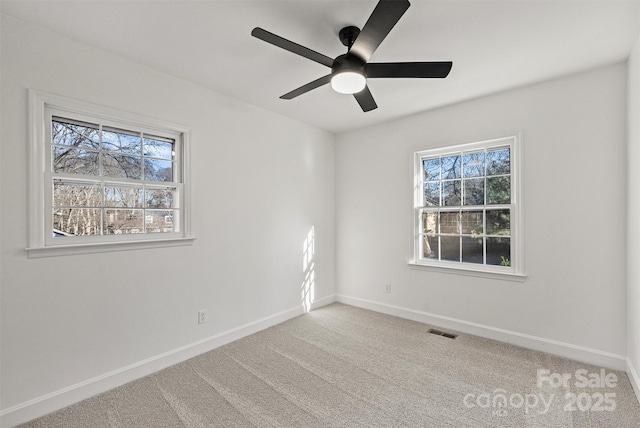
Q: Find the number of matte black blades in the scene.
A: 5